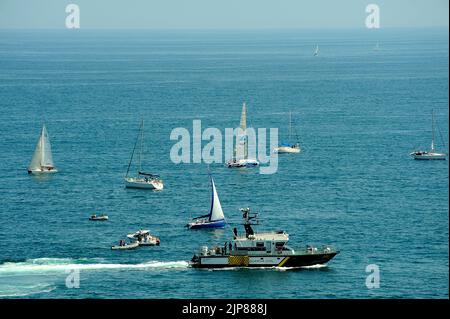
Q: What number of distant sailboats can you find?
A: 2